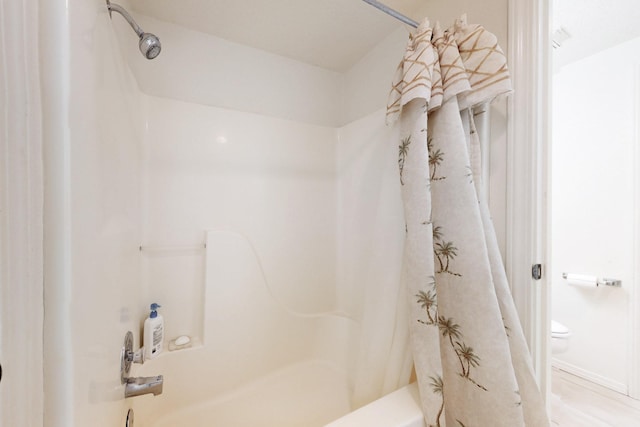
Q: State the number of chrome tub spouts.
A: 1